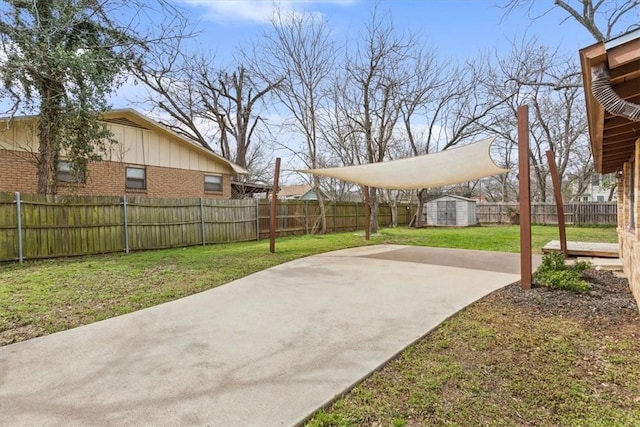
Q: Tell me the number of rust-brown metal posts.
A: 4